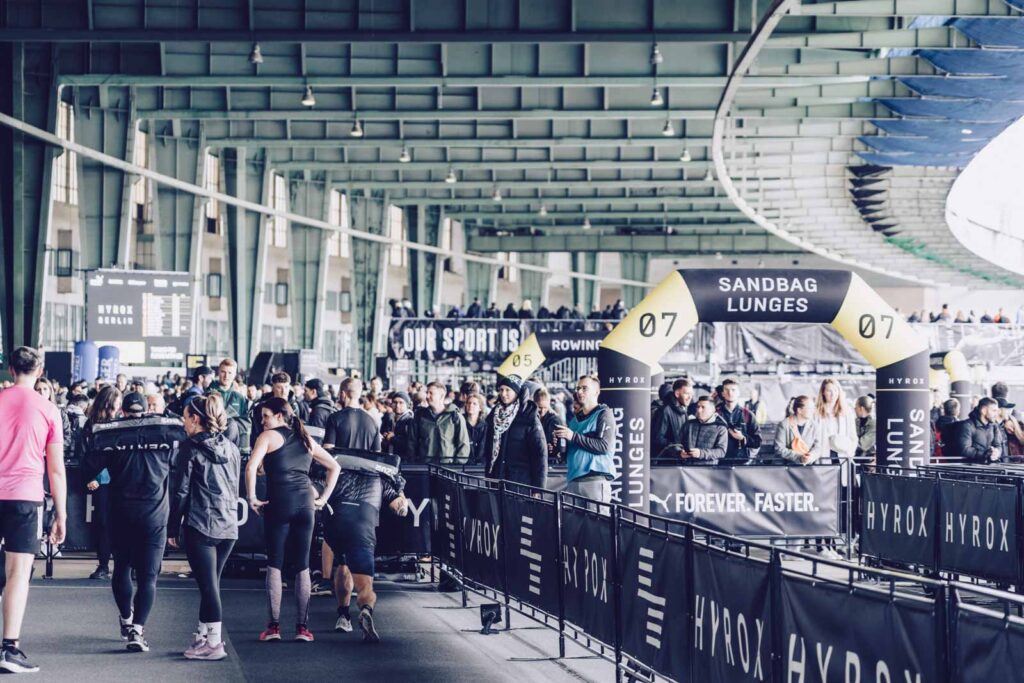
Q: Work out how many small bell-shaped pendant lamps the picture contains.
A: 13